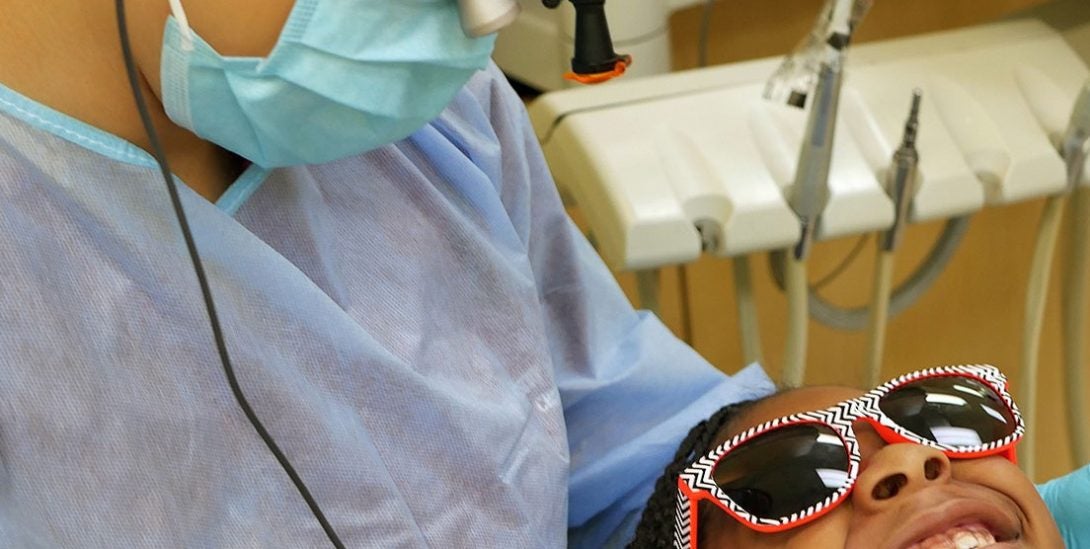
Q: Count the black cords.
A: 1